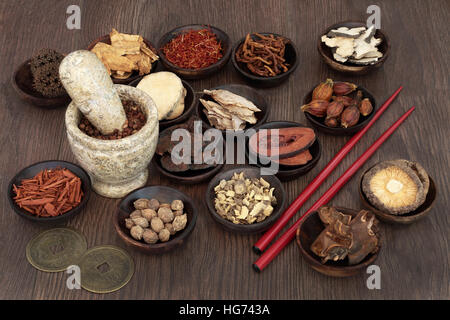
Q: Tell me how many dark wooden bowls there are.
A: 15